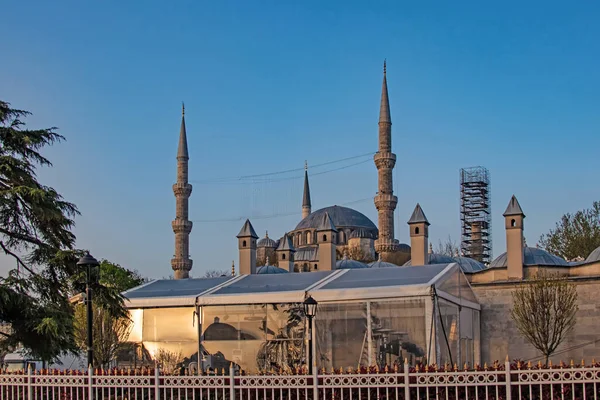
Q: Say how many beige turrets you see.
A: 5